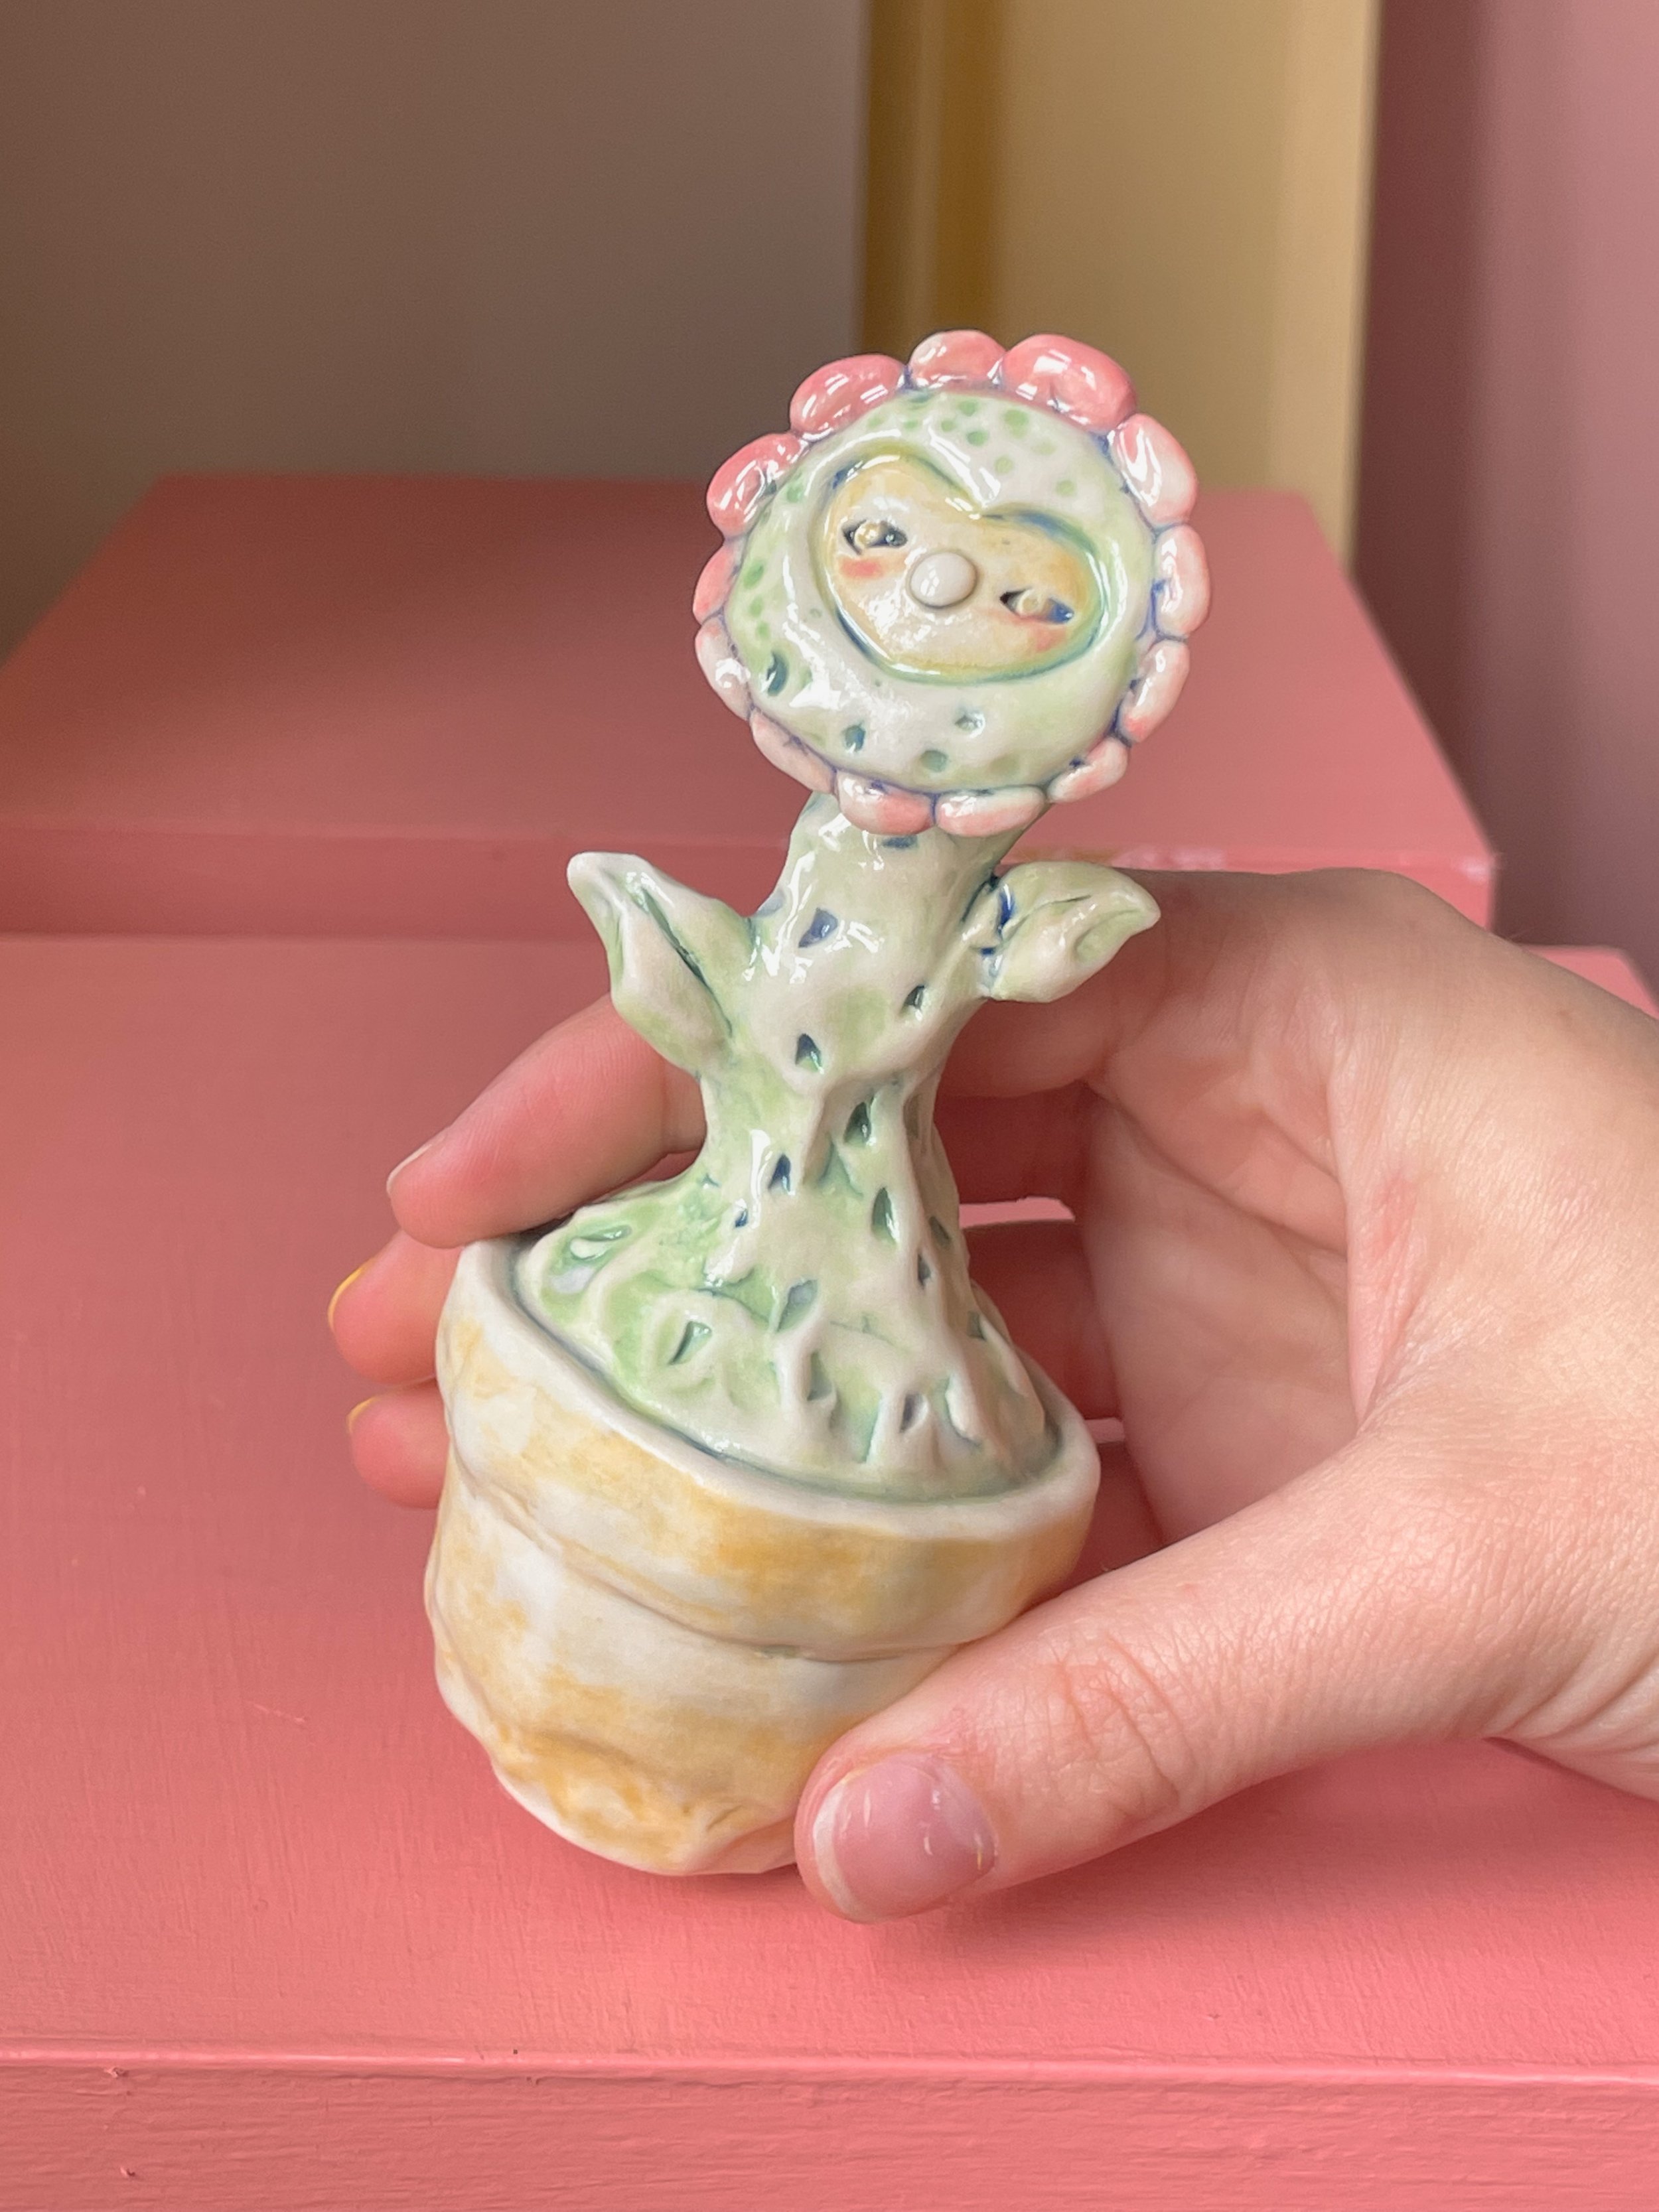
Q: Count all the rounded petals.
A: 13